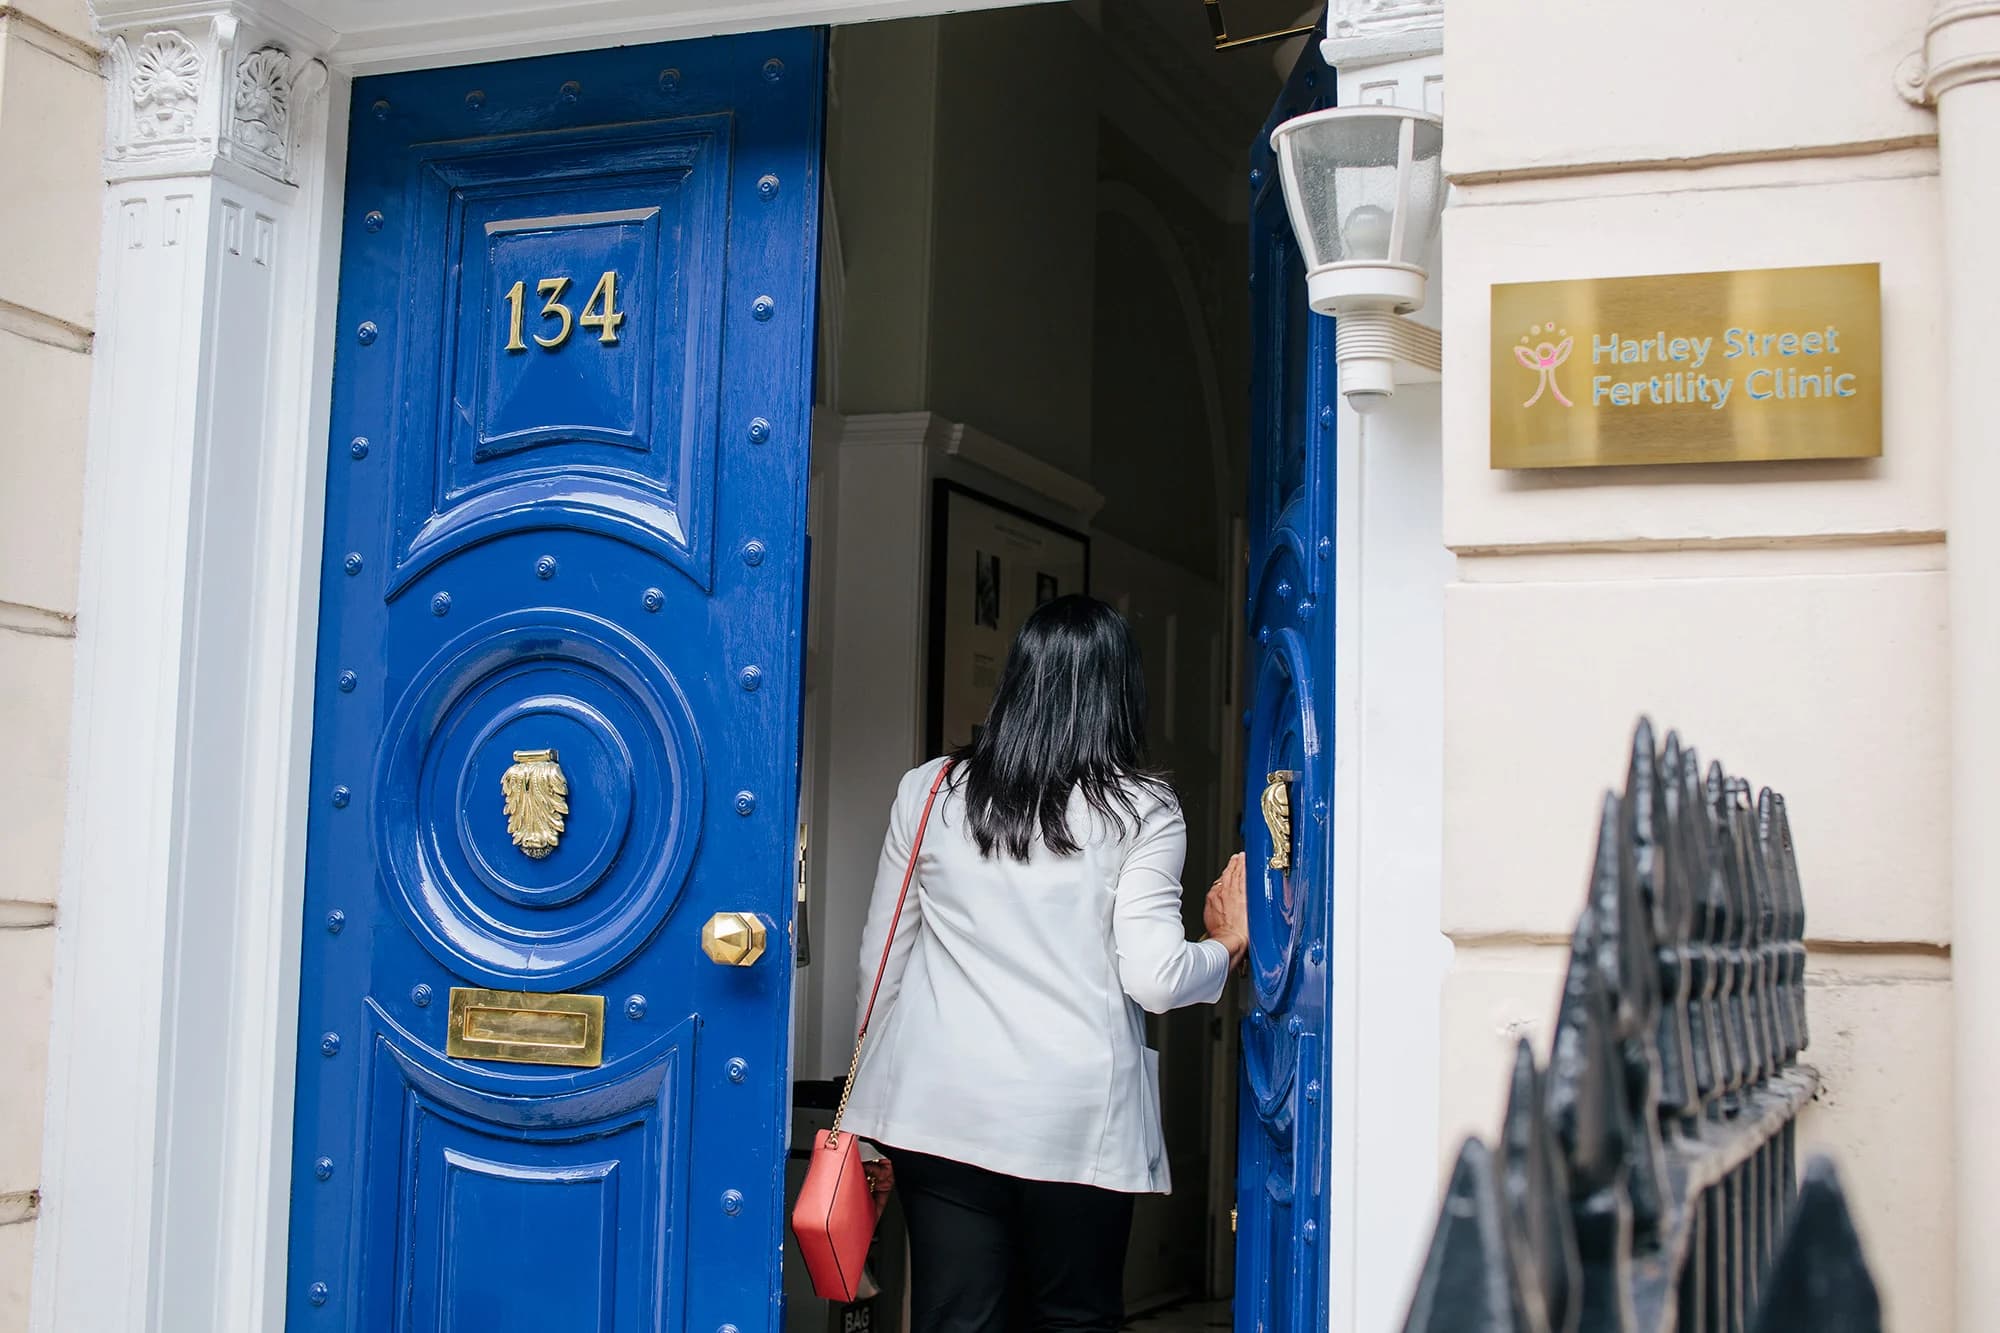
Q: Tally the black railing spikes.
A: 13